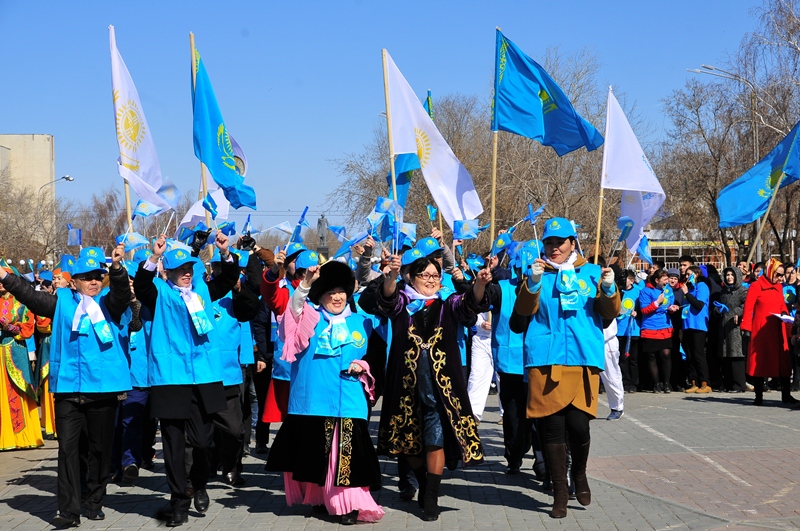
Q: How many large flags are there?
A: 8